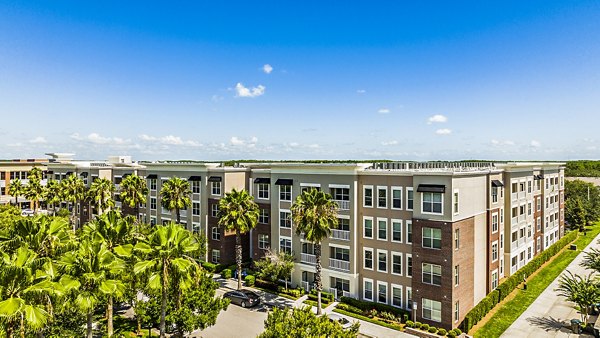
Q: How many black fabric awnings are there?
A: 12